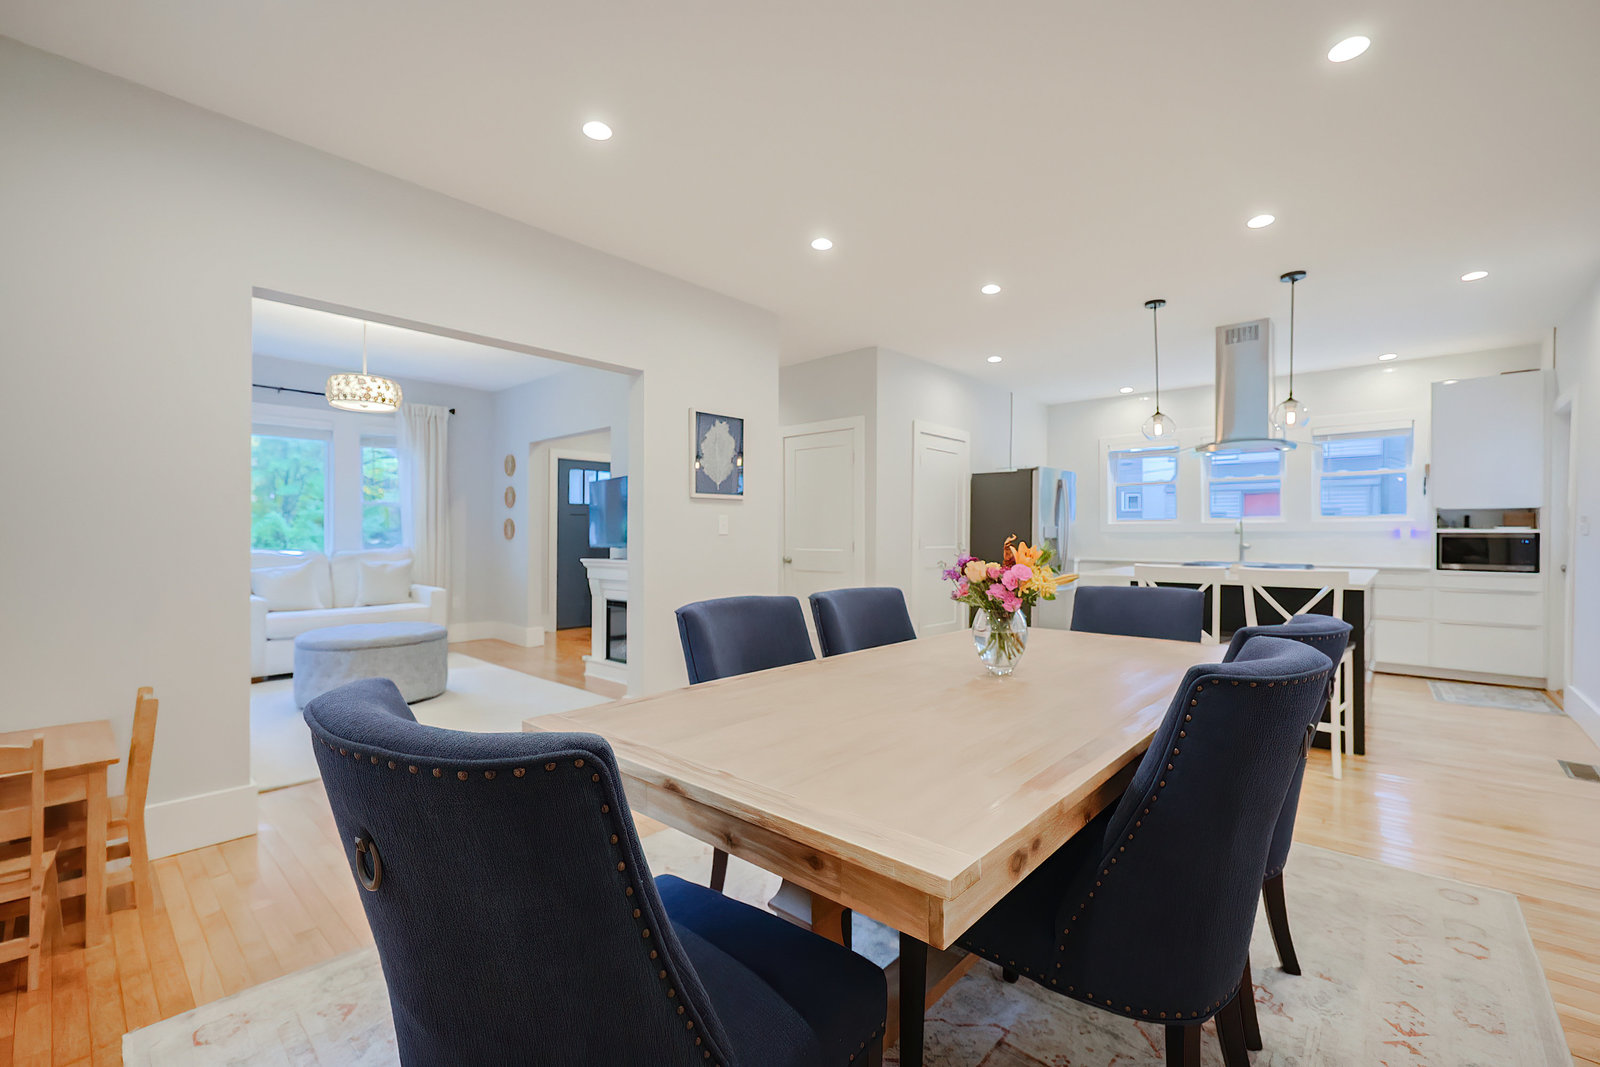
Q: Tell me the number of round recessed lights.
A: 9